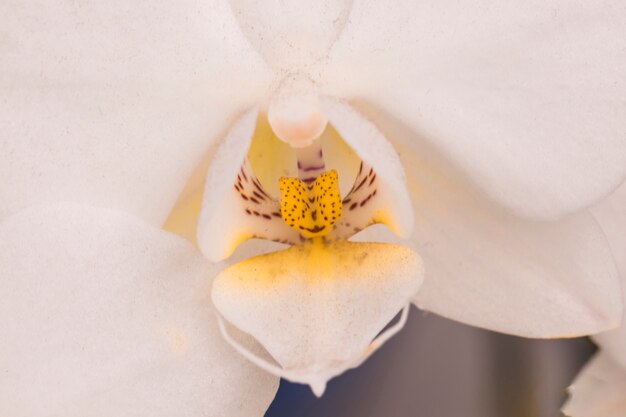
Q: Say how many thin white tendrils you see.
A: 2